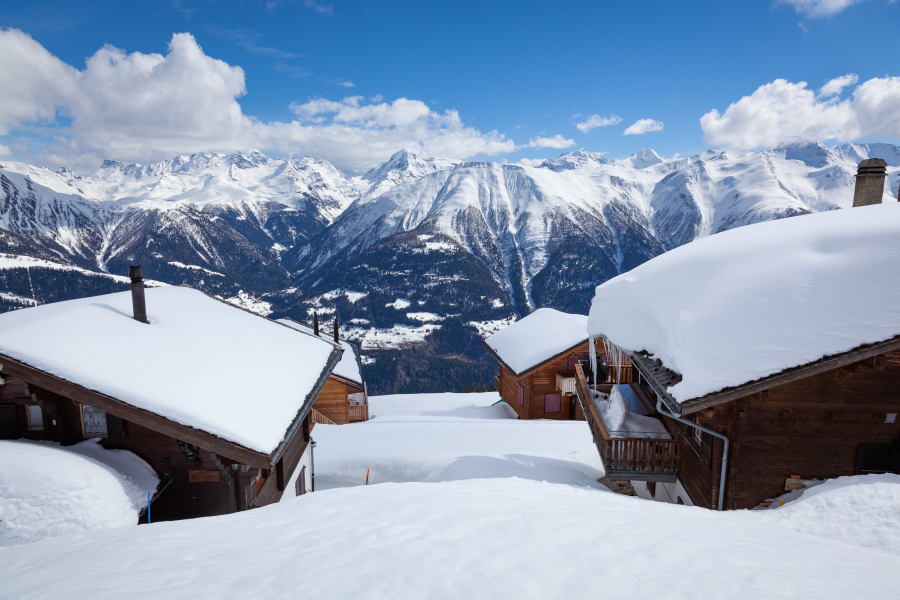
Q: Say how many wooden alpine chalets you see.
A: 4